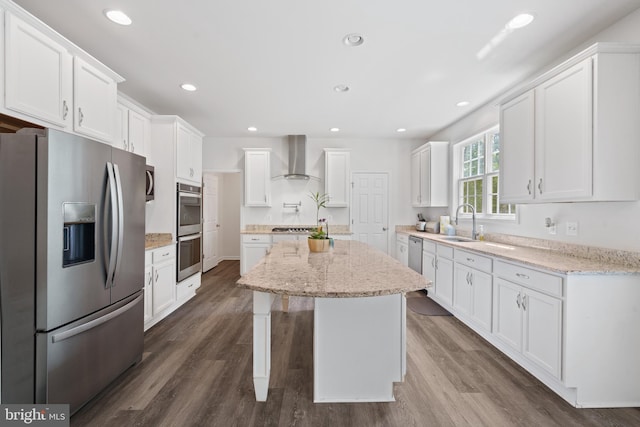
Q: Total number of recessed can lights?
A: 9